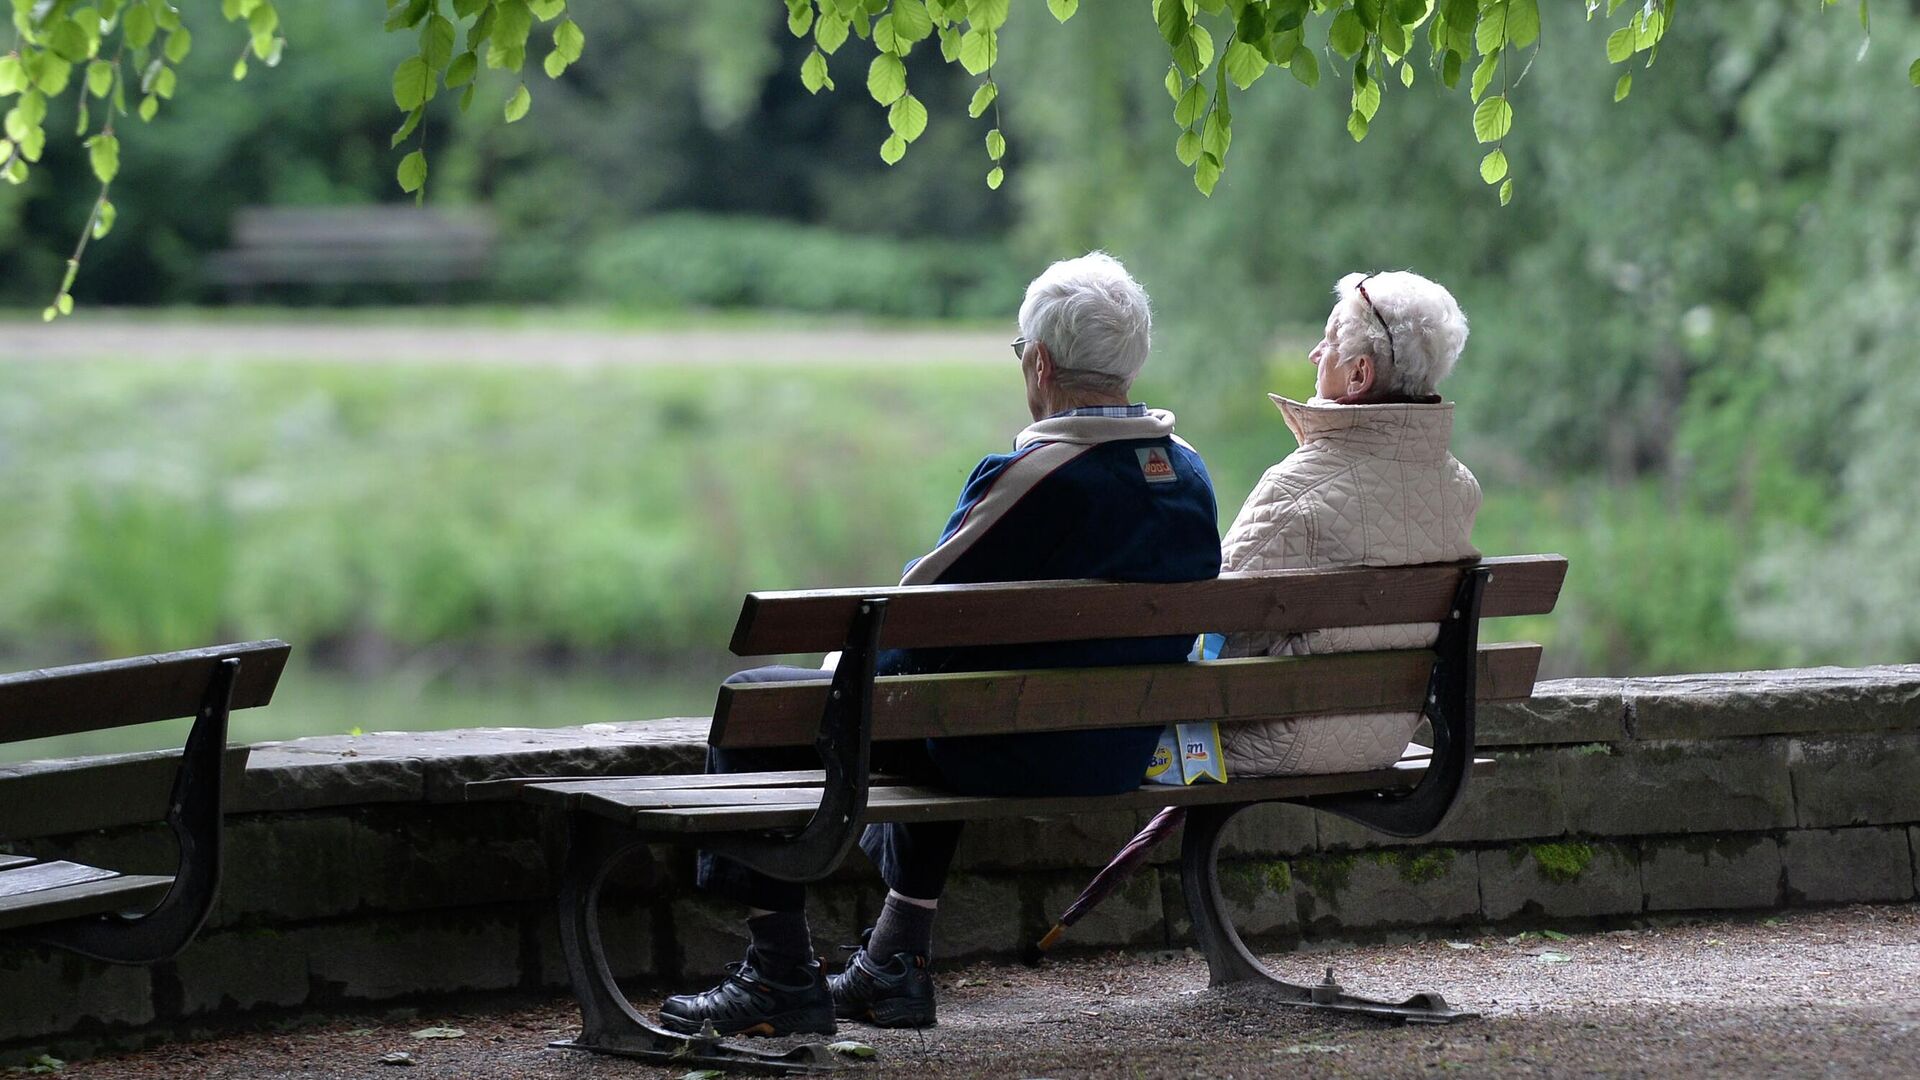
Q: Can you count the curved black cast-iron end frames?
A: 3